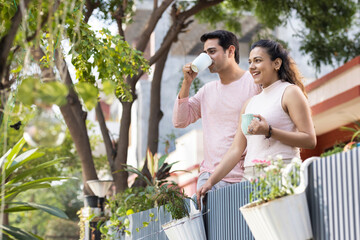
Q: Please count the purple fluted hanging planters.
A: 0